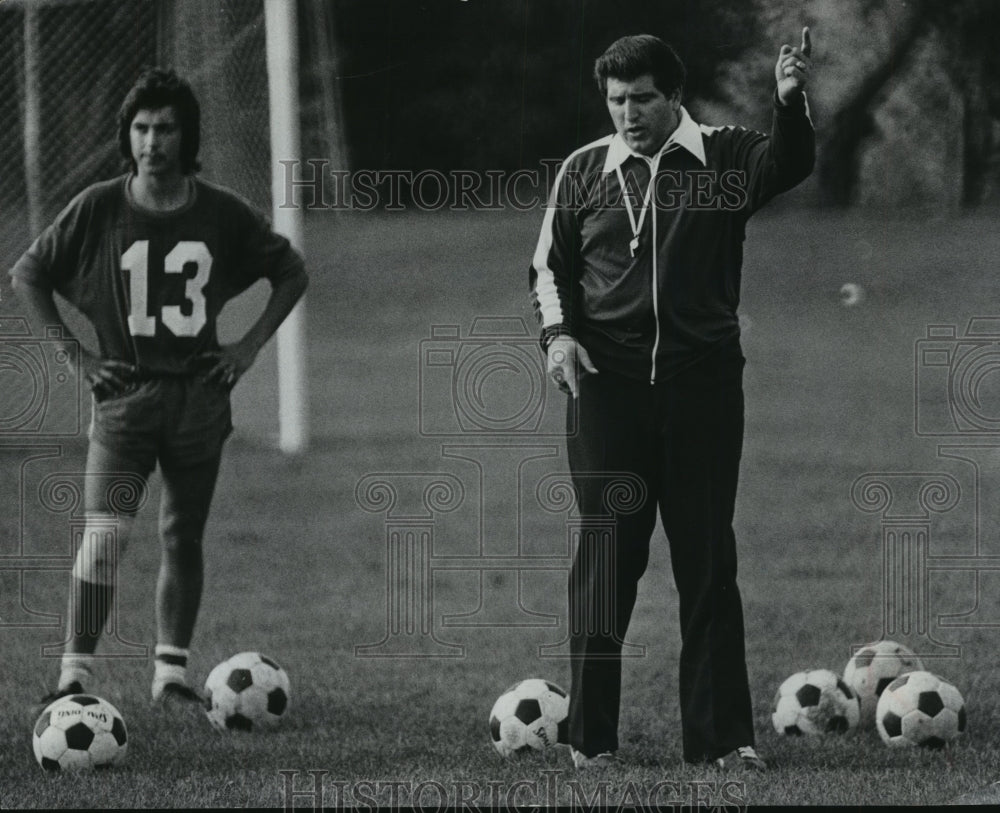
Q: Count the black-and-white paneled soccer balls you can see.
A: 6